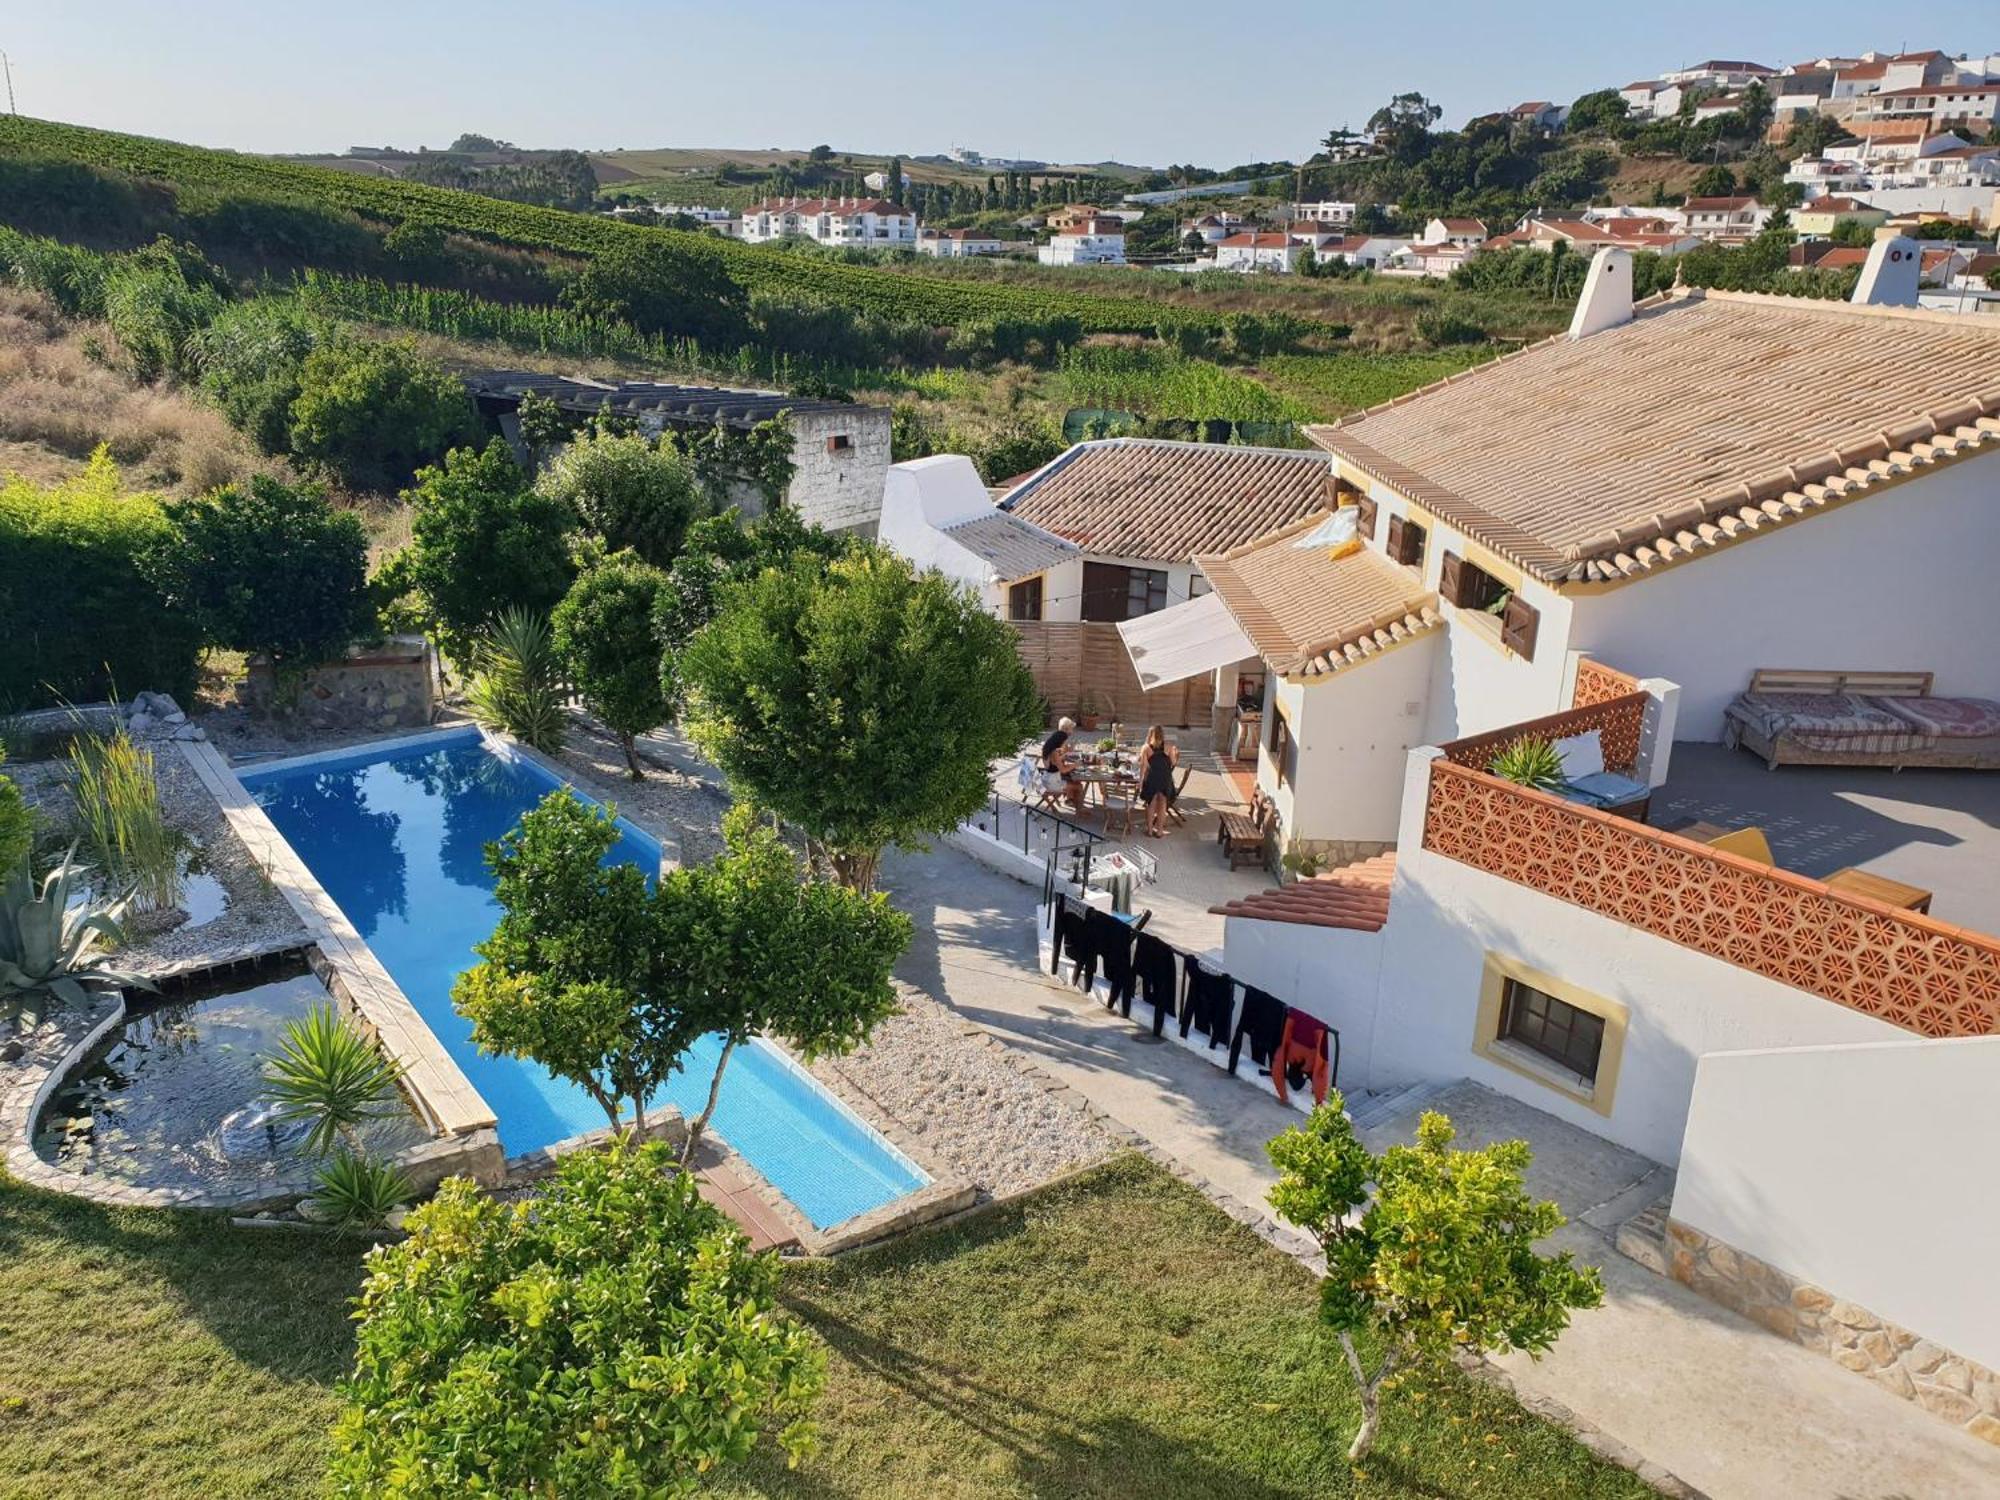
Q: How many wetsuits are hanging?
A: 6